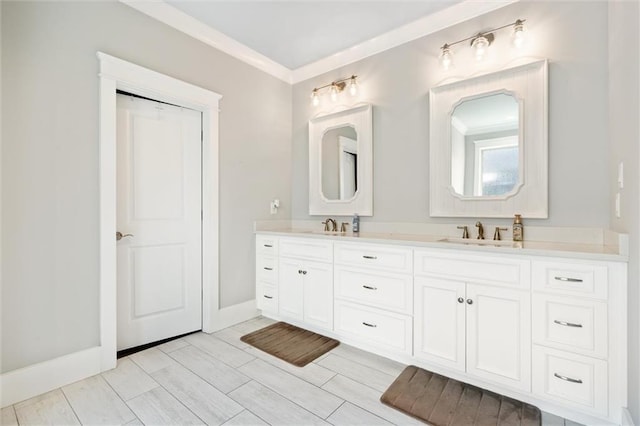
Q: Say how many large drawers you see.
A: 3